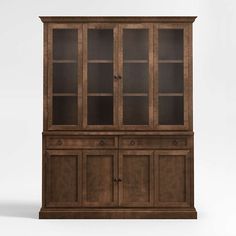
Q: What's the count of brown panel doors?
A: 4